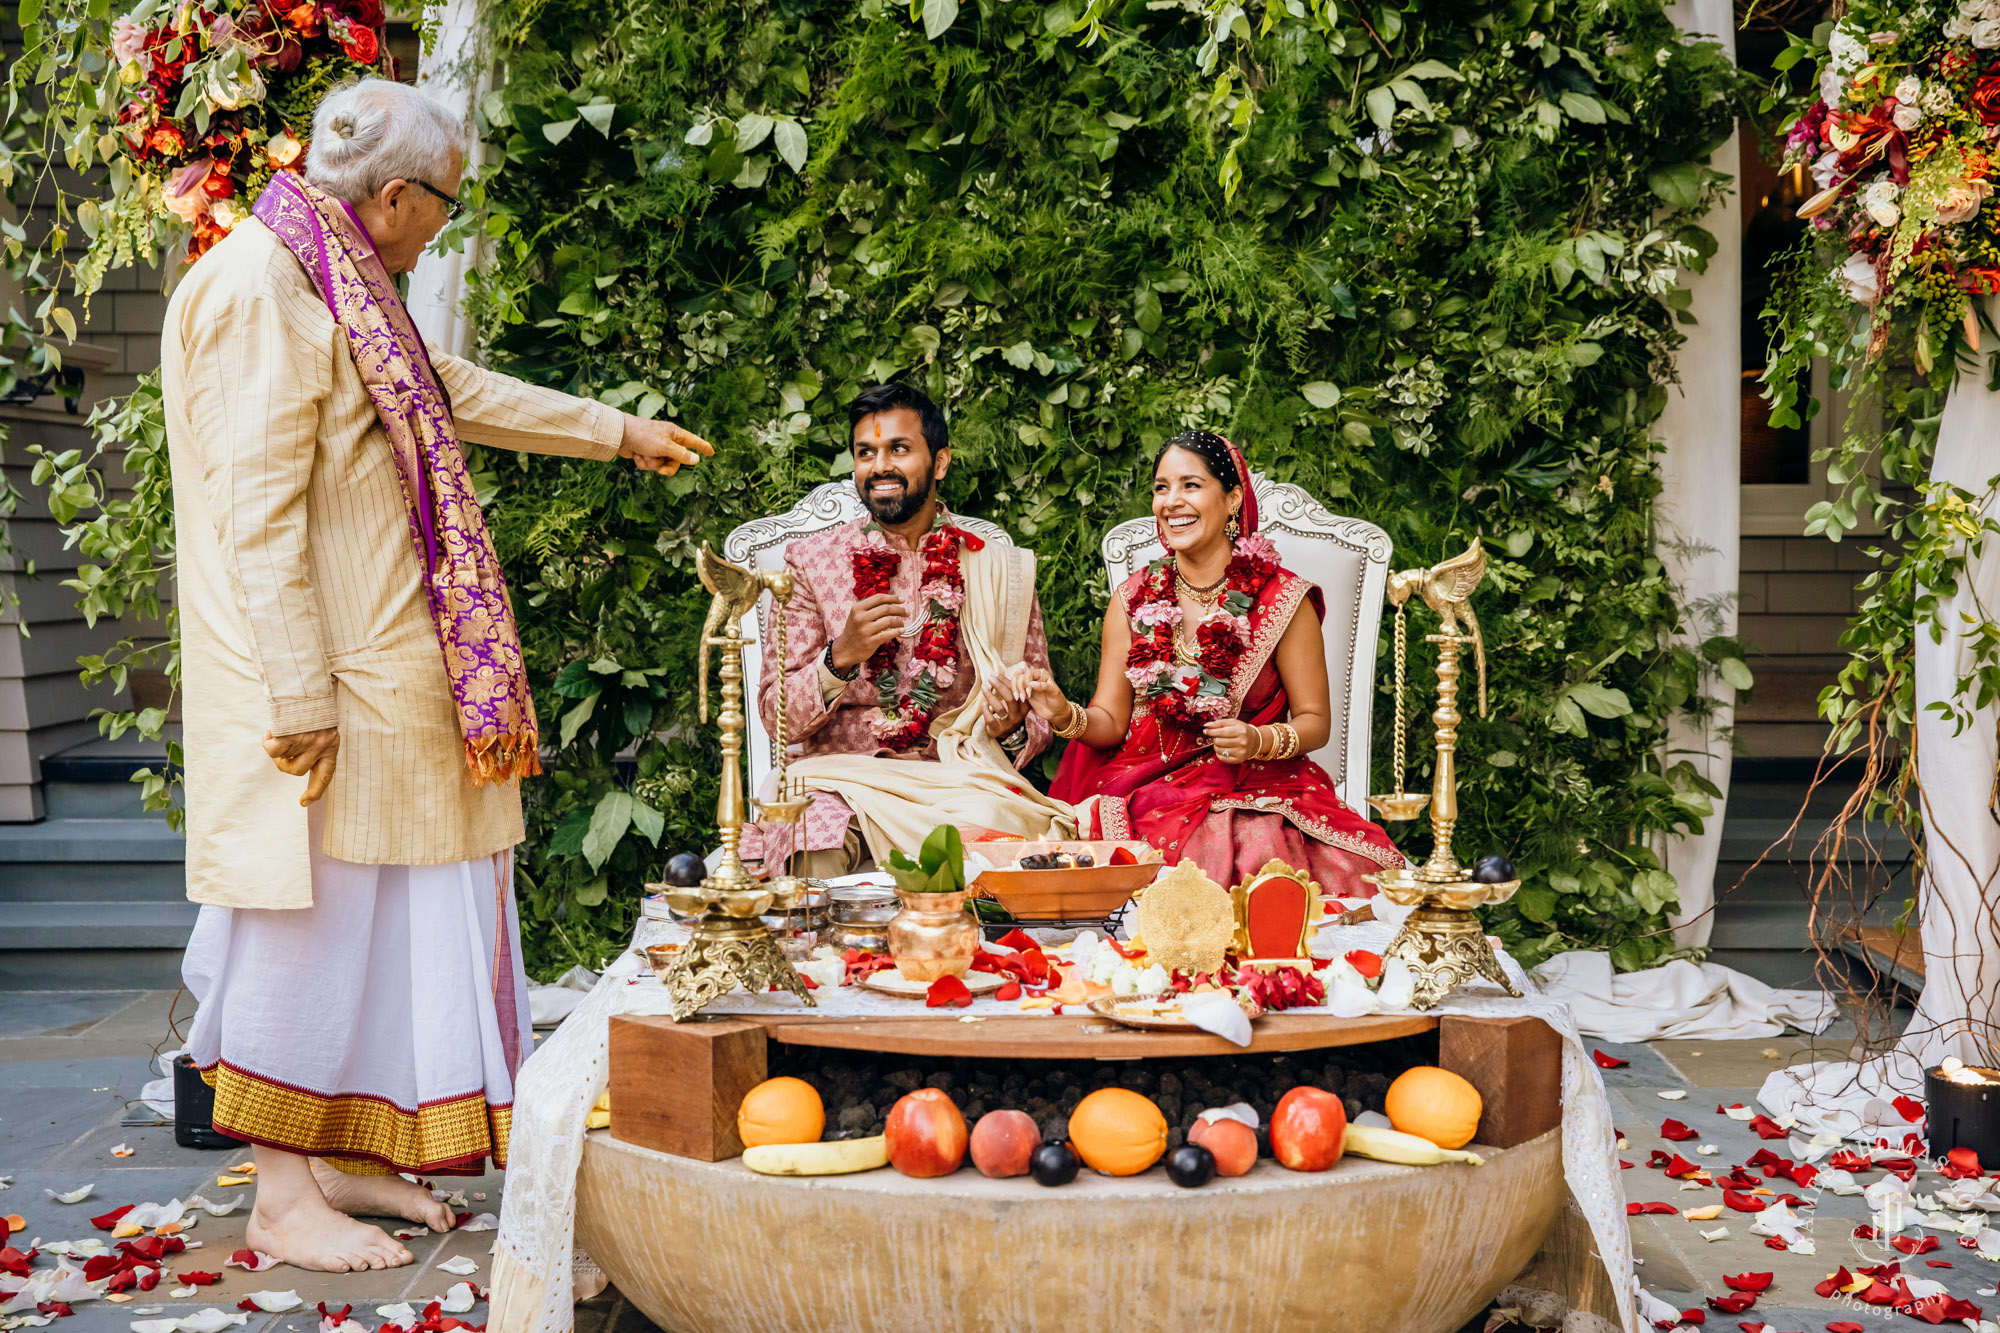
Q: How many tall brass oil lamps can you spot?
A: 2